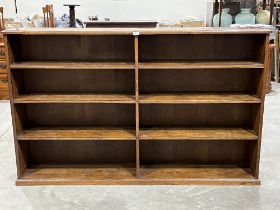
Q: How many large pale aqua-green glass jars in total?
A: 2